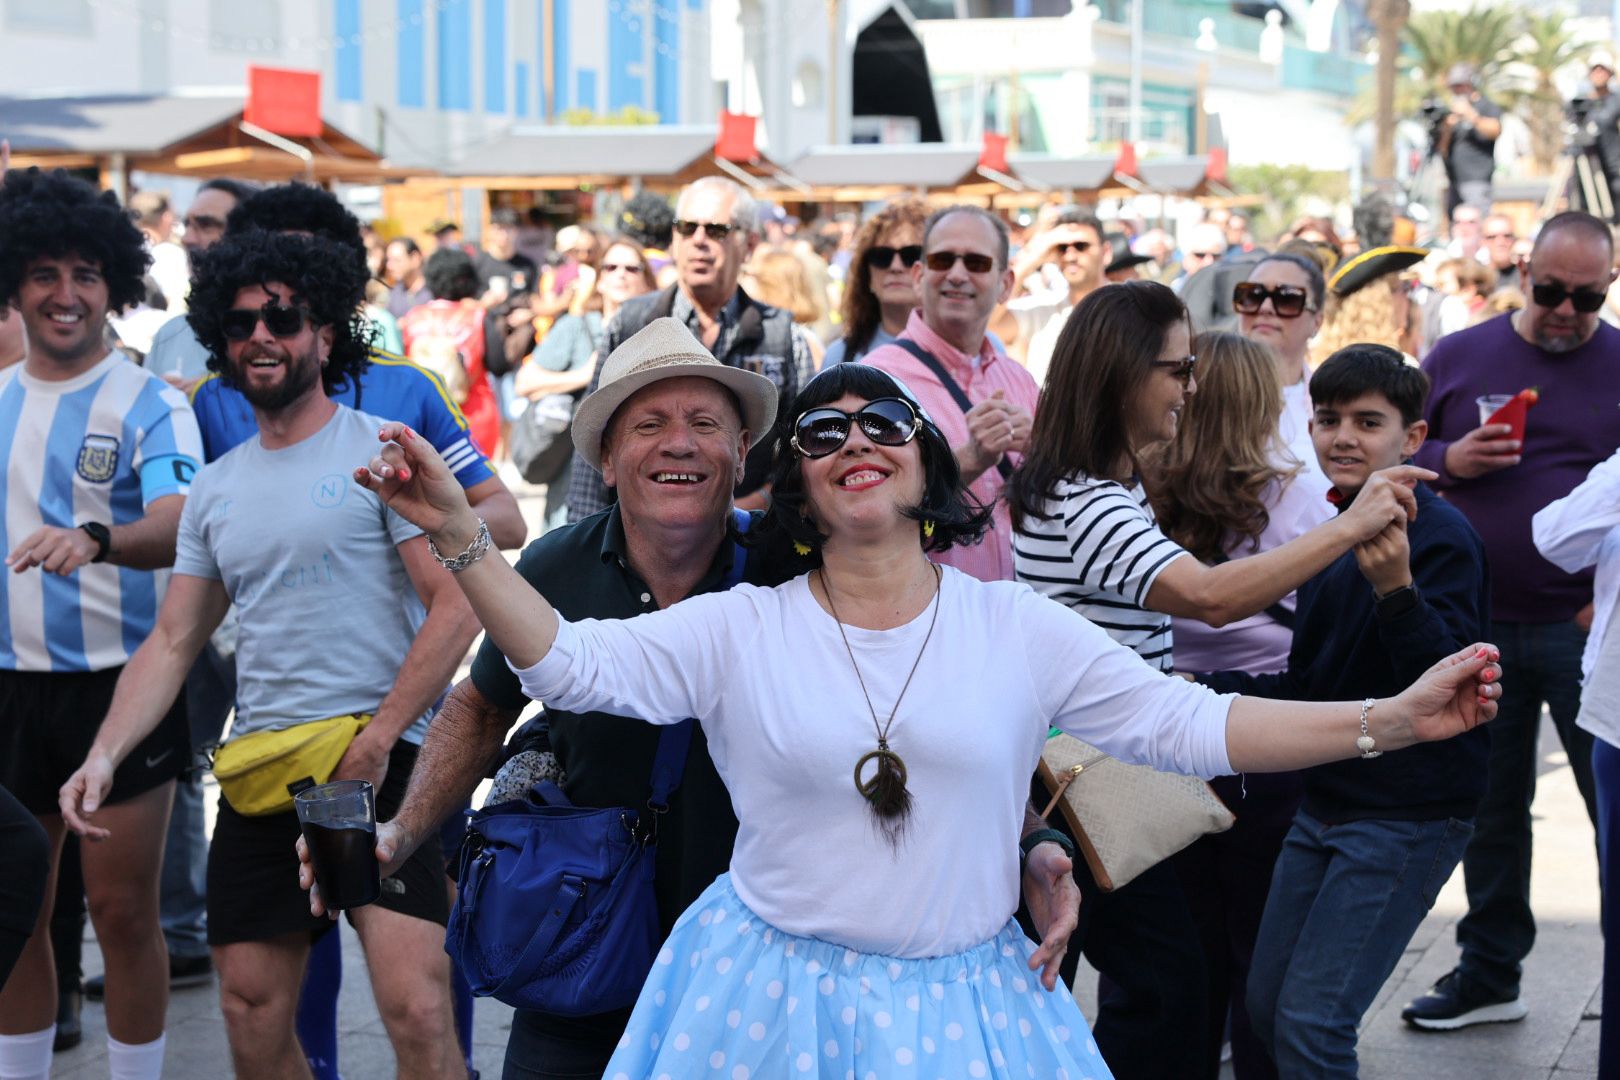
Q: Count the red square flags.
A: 5